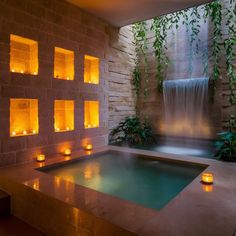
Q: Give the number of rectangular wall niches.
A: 6